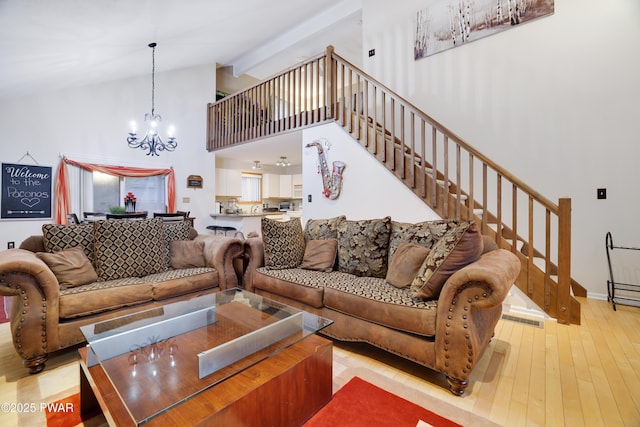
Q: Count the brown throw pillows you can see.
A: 4